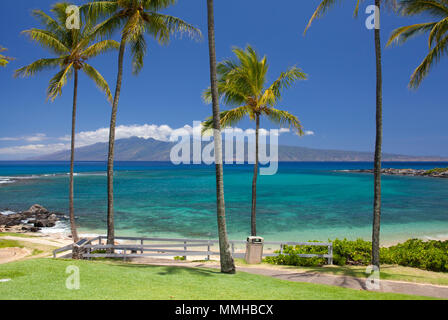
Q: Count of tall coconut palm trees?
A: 5